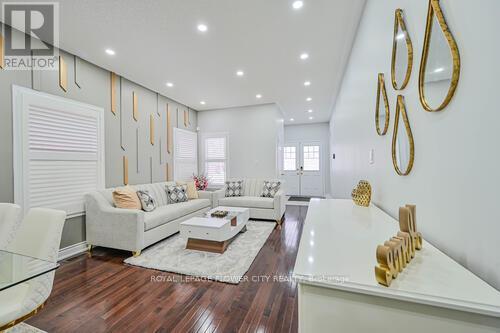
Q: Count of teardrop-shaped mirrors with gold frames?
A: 4